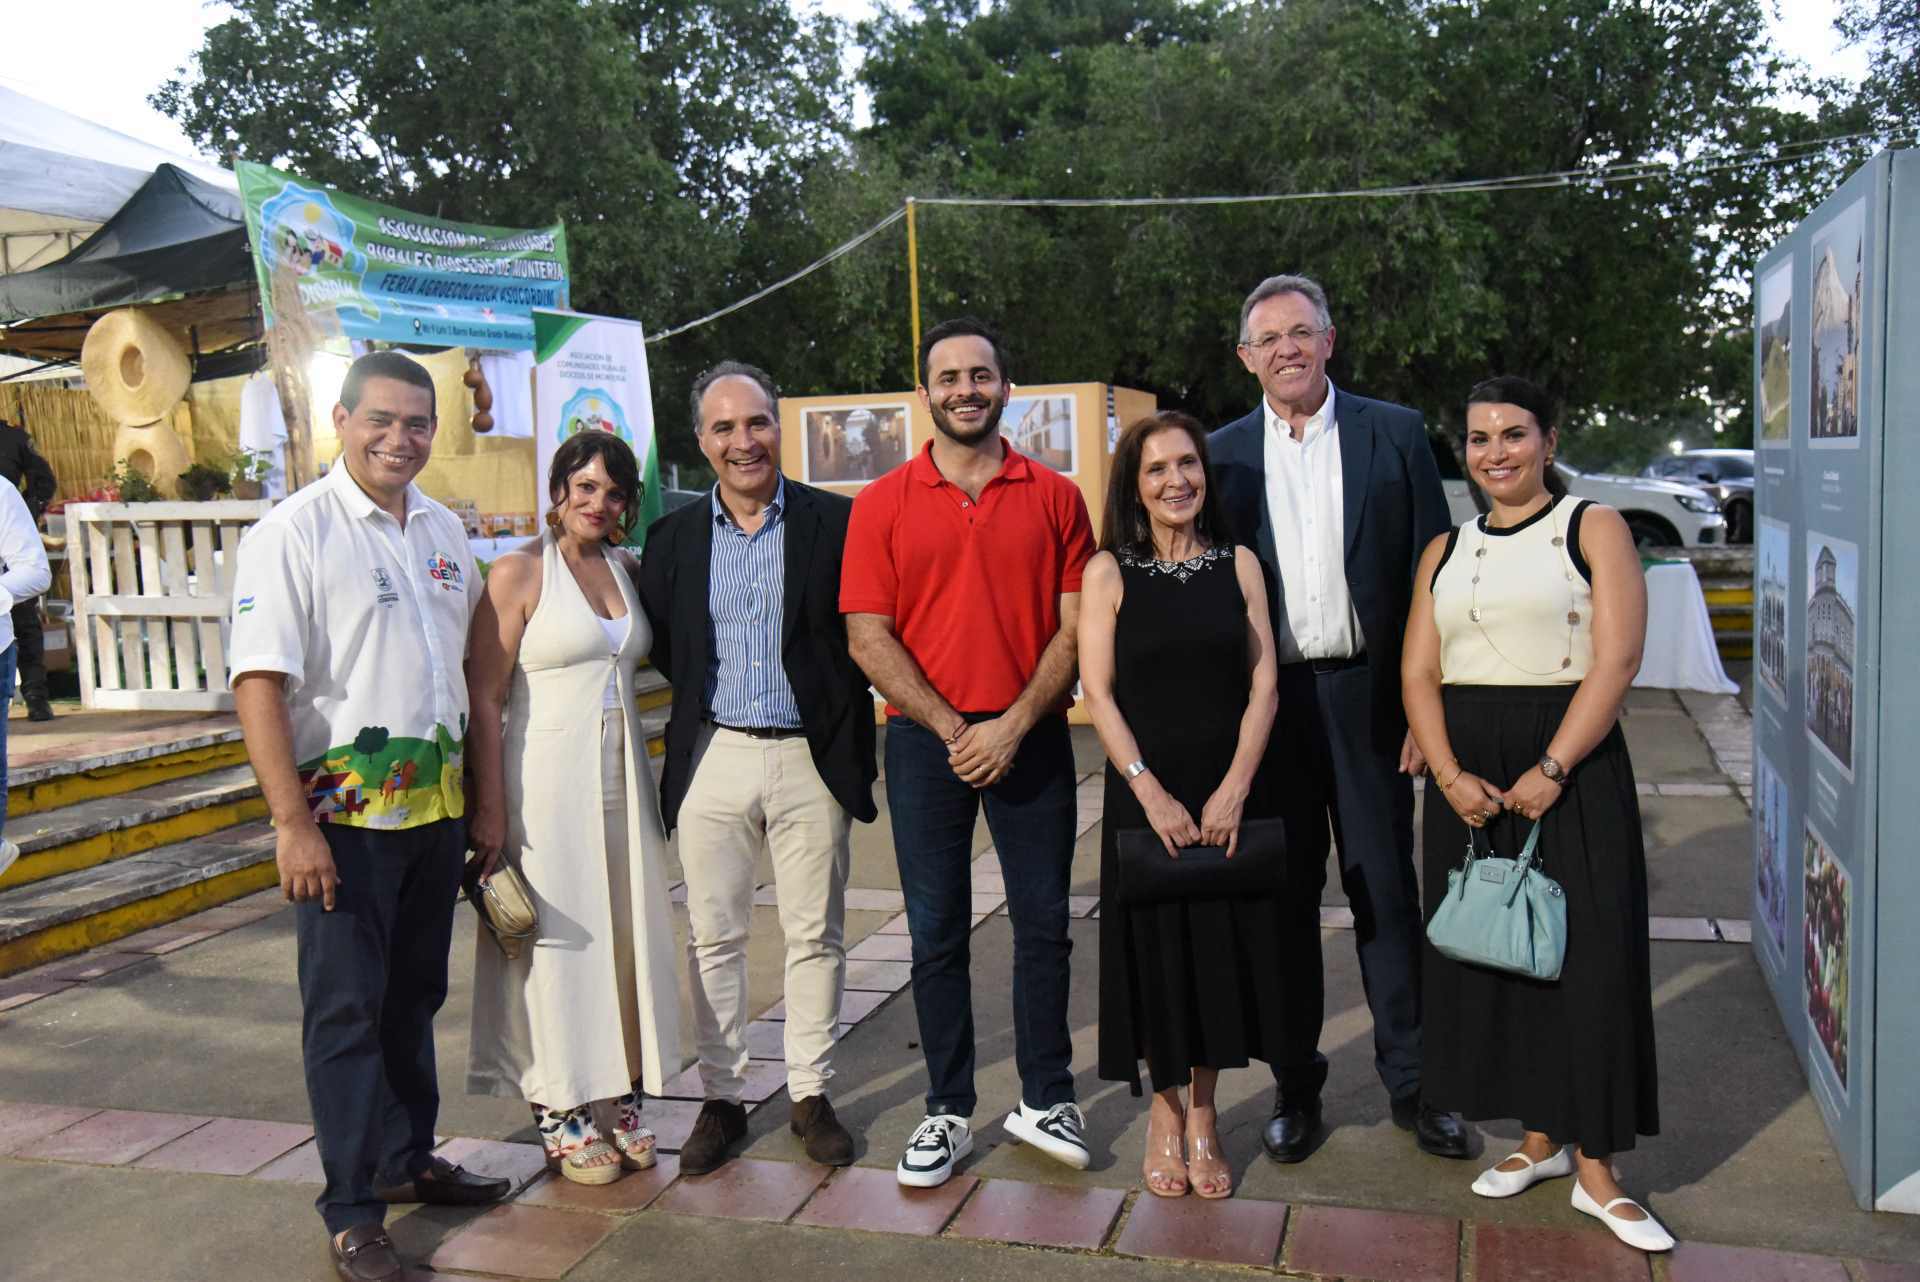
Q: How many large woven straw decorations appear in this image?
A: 2